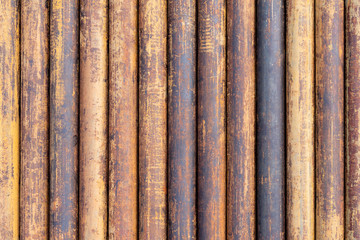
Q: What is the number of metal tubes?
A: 13